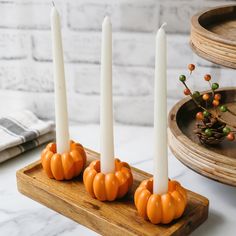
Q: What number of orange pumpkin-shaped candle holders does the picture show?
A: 3